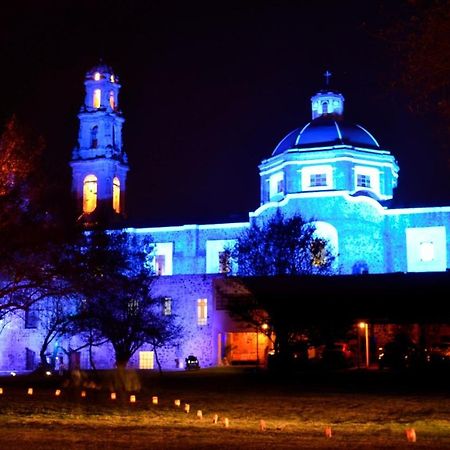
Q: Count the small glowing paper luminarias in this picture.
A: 15